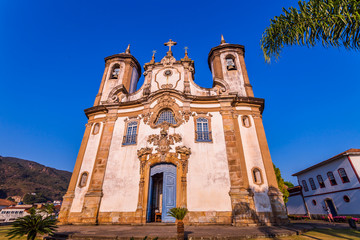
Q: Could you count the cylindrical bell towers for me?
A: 2